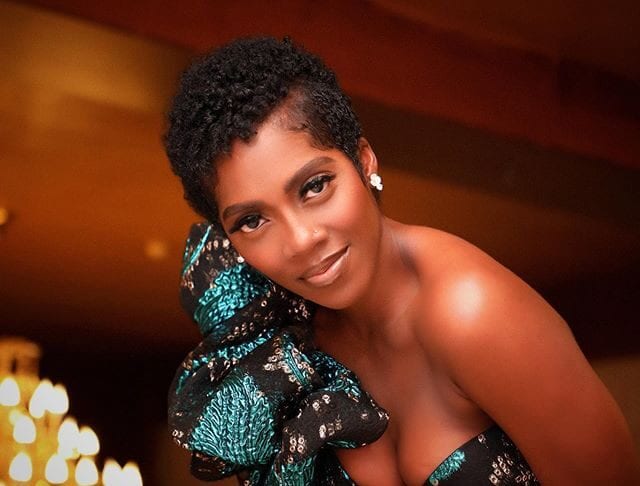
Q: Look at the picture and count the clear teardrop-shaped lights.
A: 11